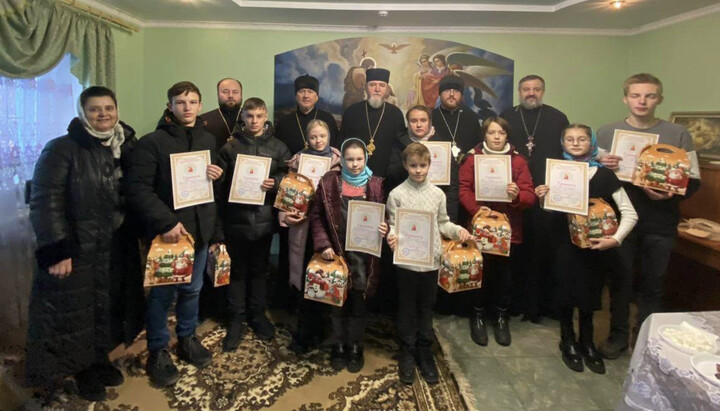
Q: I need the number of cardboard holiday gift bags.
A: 8